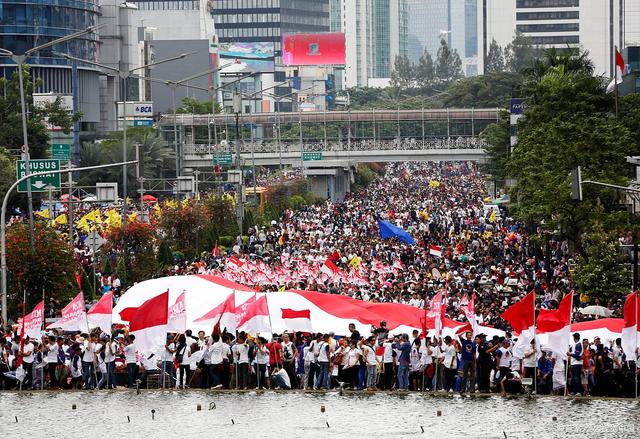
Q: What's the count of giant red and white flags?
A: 1